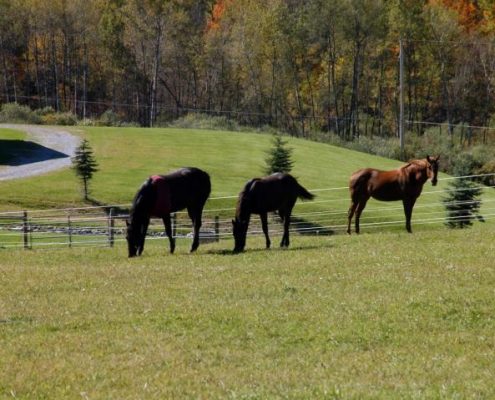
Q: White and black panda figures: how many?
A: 0